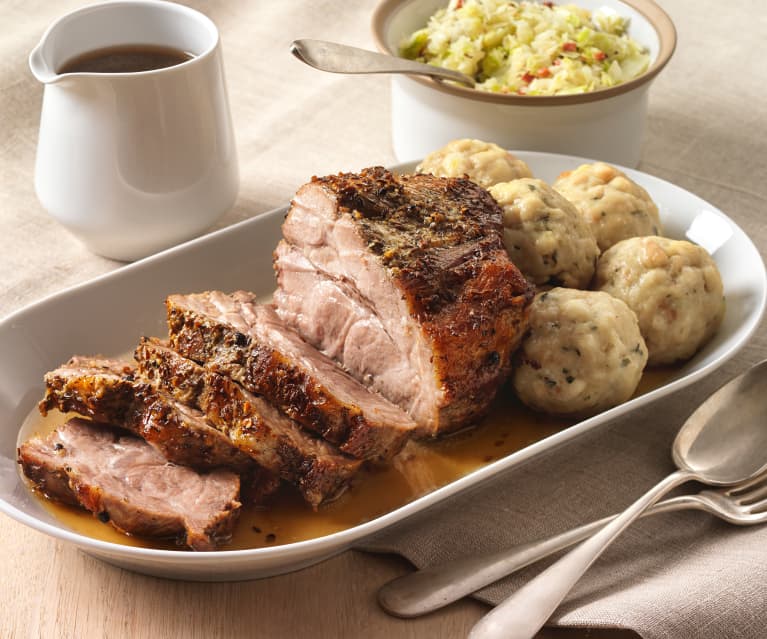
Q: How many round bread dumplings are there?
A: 5